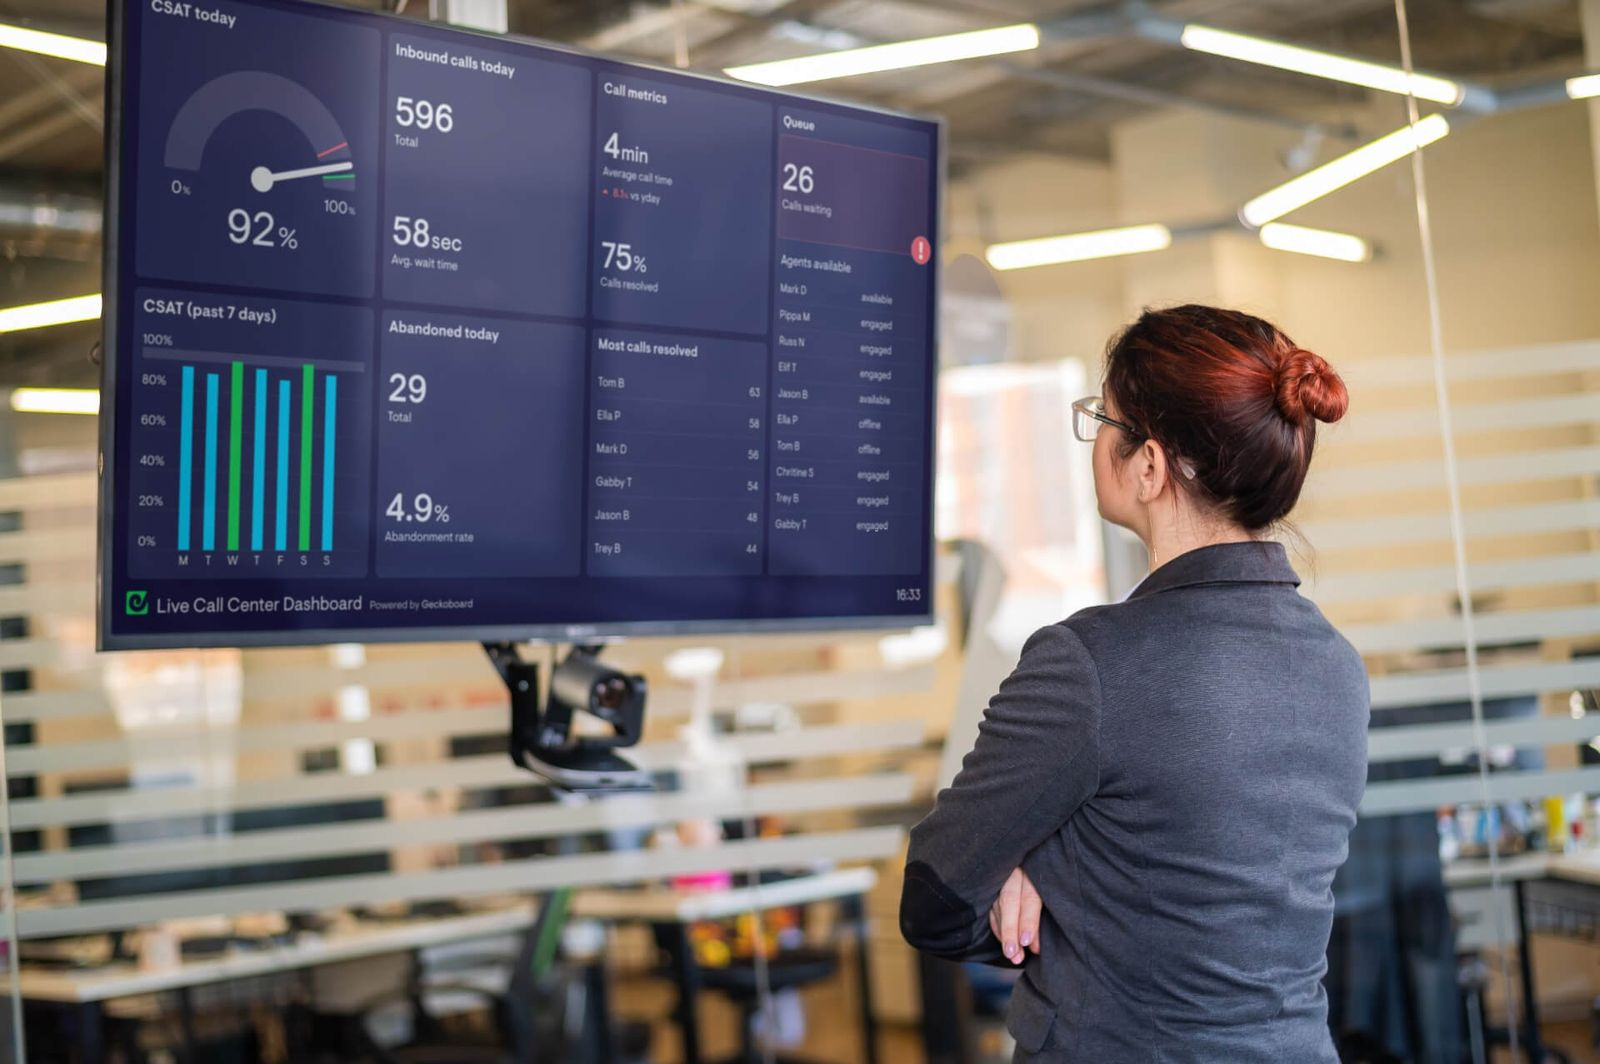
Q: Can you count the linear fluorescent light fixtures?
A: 9